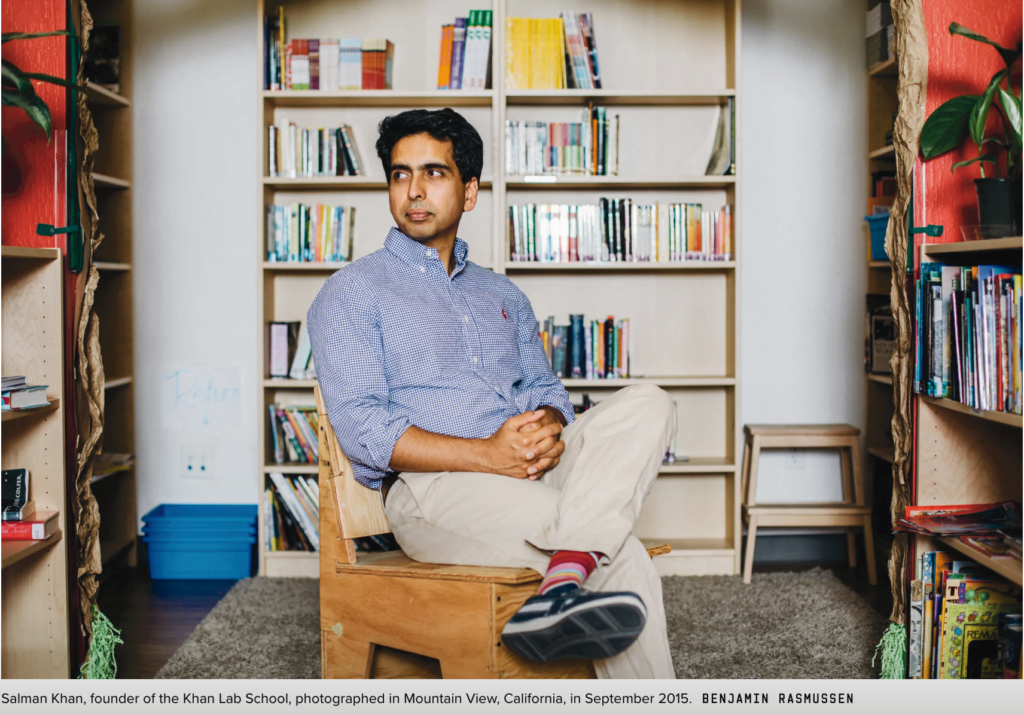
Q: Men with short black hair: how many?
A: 1